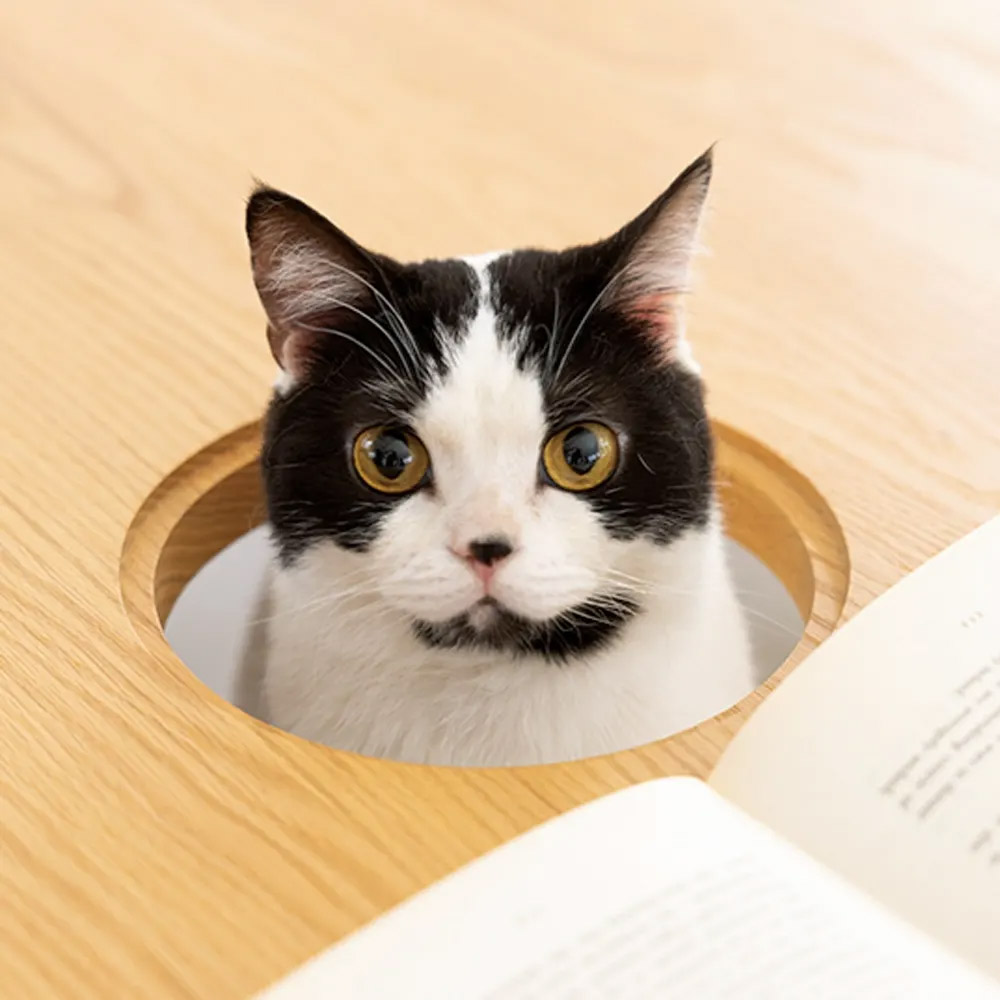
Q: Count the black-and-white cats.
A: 1